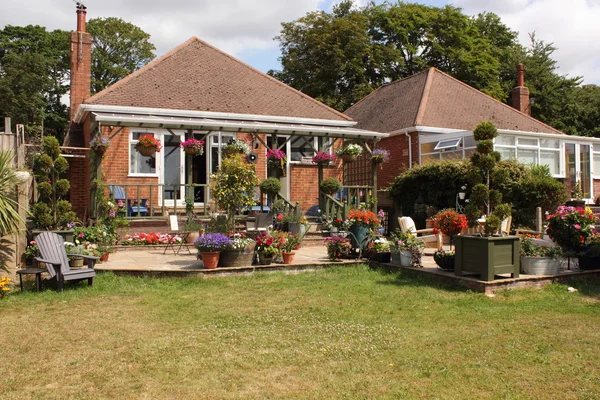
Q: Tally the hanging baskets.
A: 8